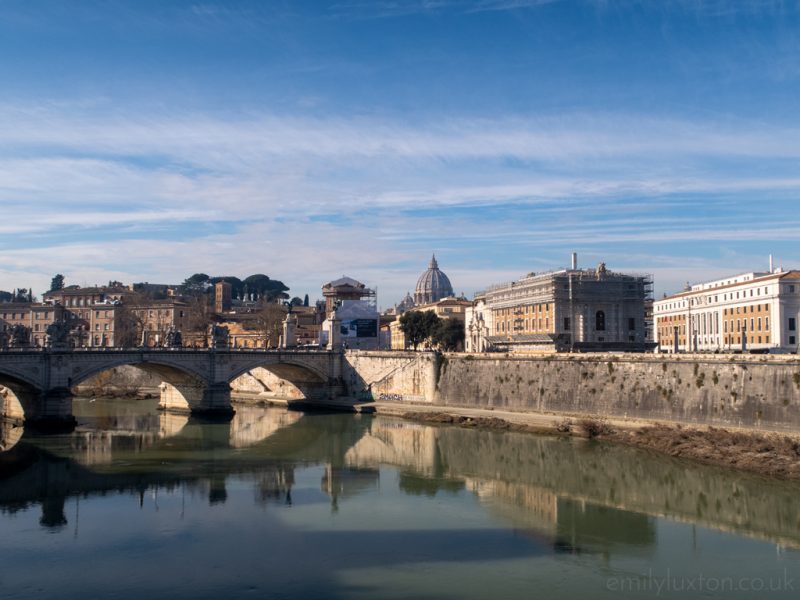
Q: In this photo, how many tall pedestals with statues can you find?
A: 2